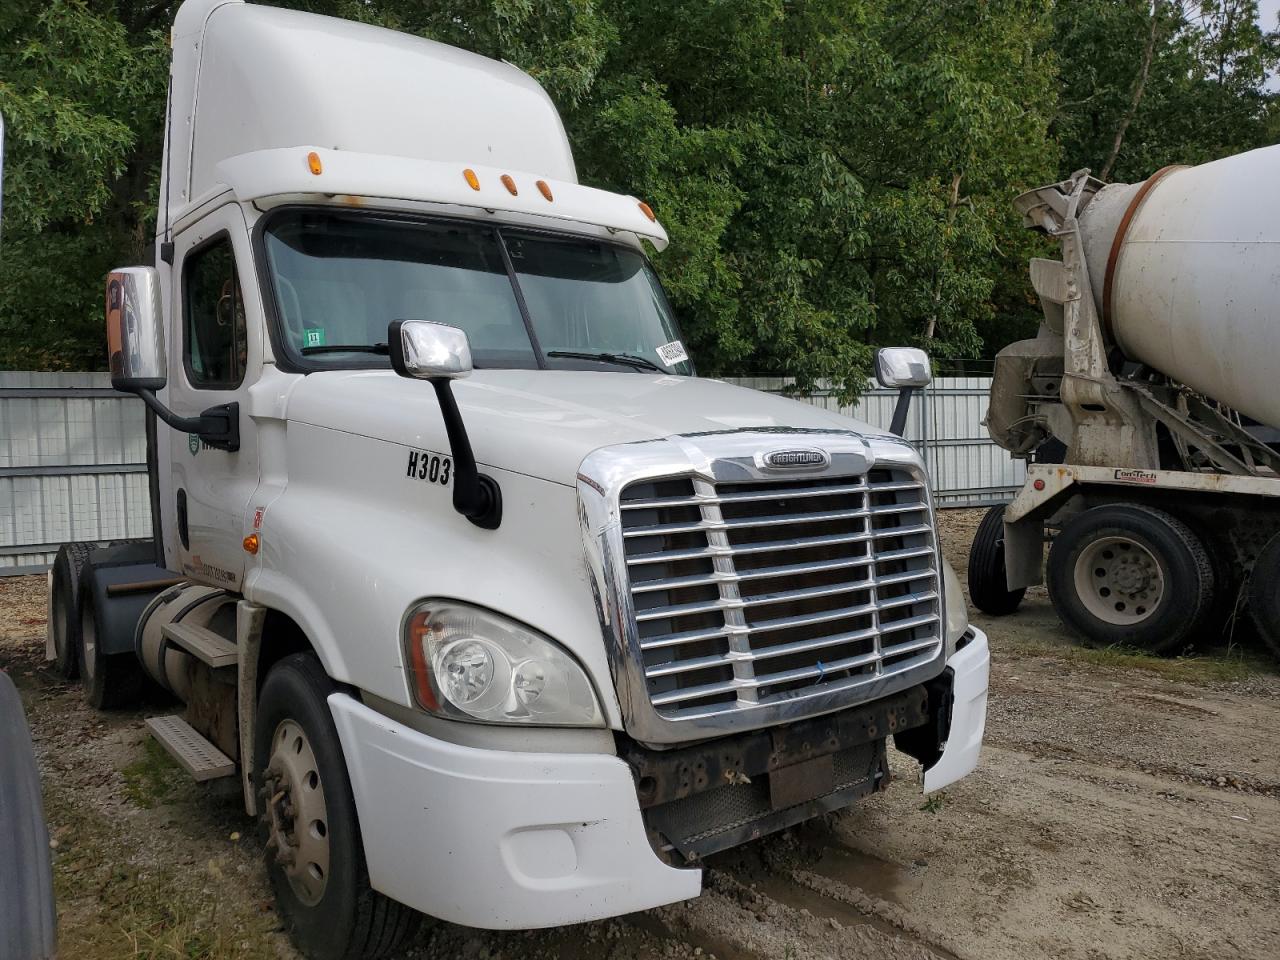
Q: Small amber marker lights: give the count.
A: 6